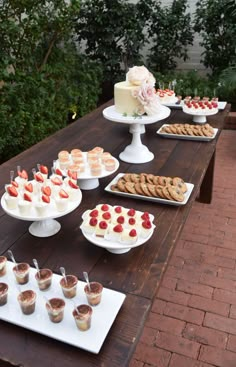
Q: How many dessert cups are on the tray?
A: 9